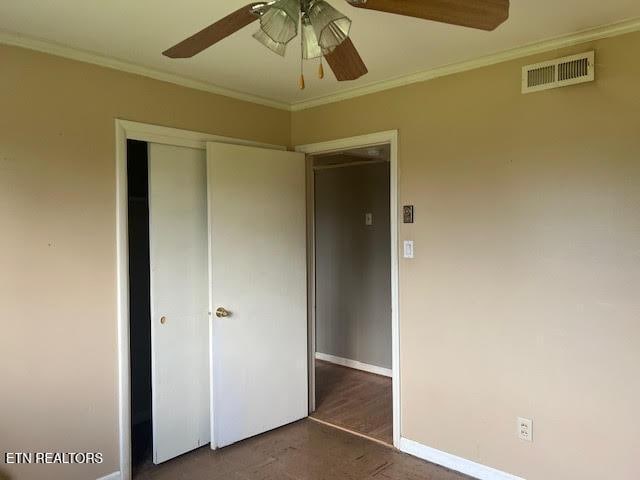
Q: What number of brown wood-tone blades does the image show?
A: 3